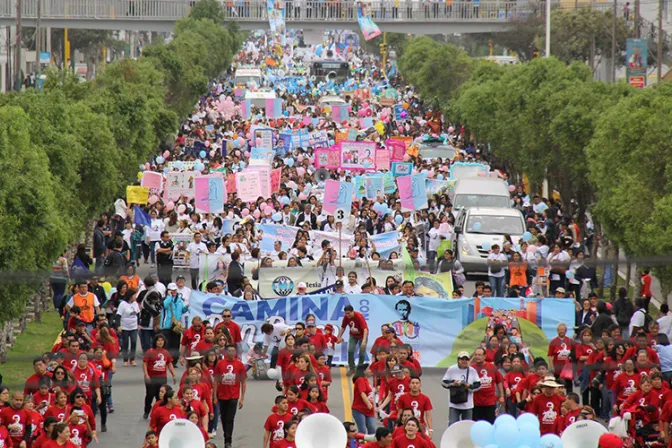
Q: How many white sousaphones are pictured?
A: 4